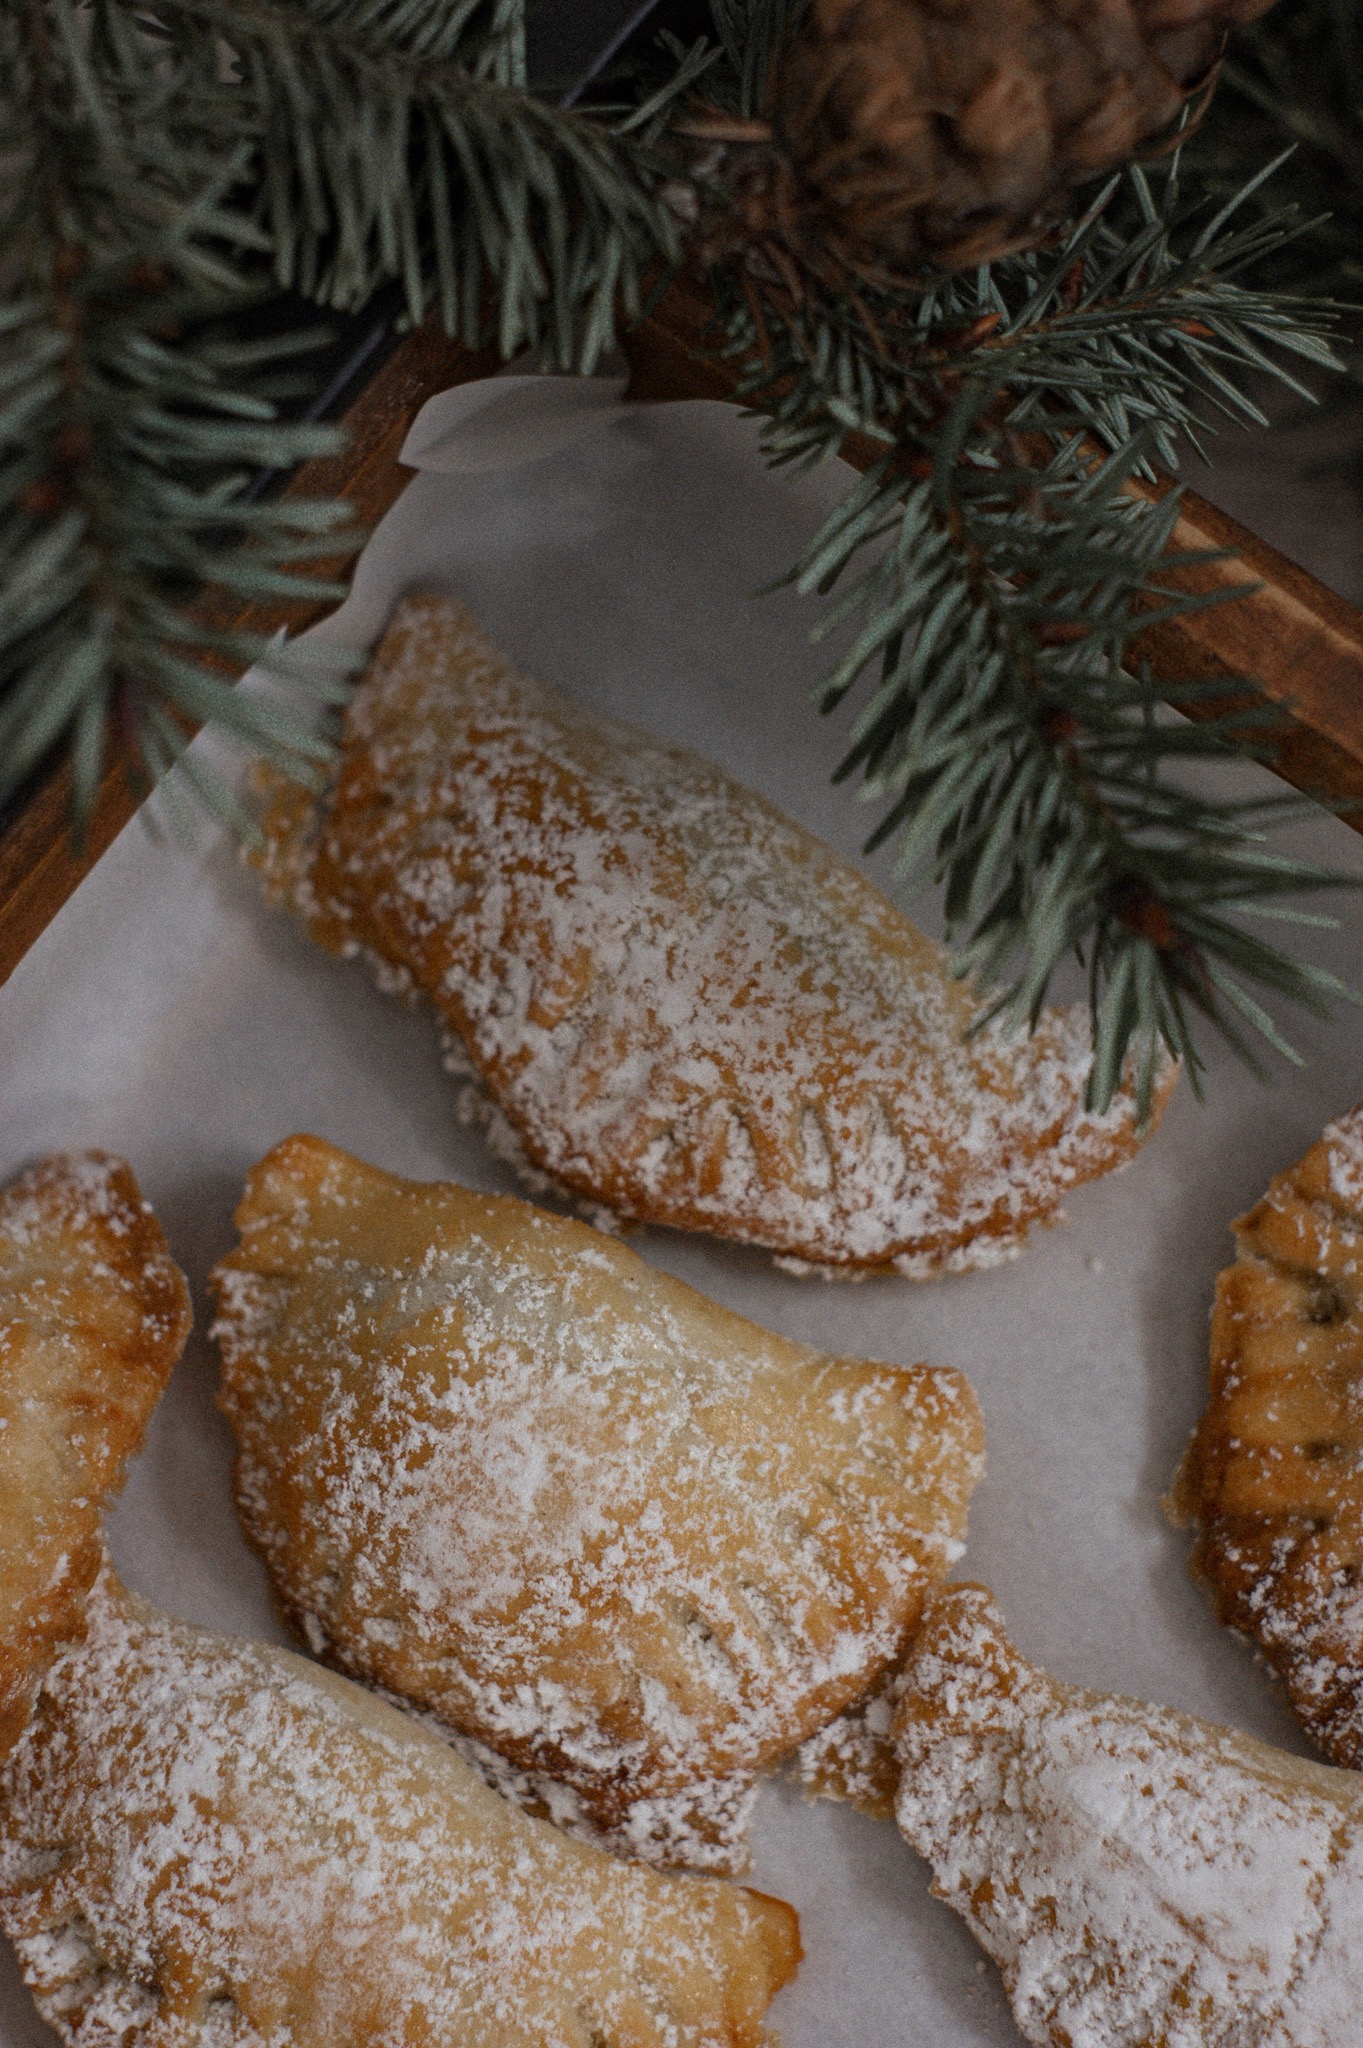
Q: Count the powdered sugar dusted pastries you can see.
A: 6